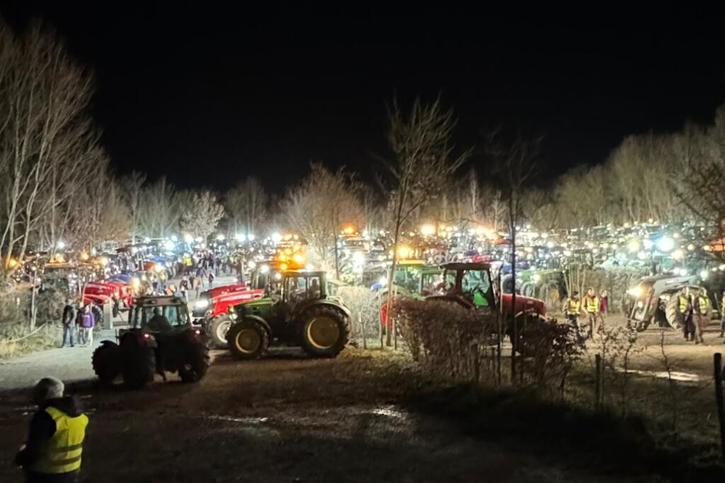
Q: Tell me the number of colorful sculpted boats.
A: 0